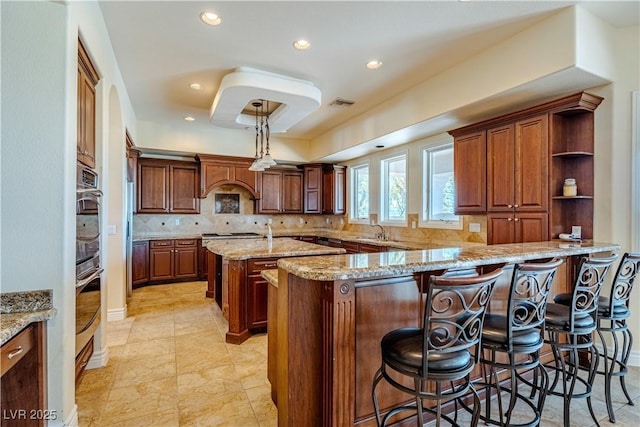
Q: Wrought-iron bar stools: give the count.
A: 4